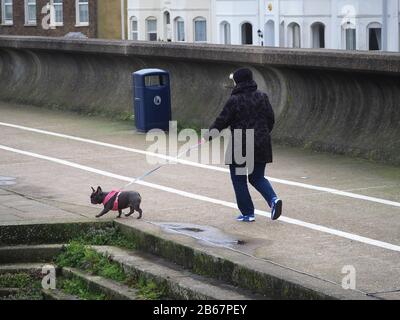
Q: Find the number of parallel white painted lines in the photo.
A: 2